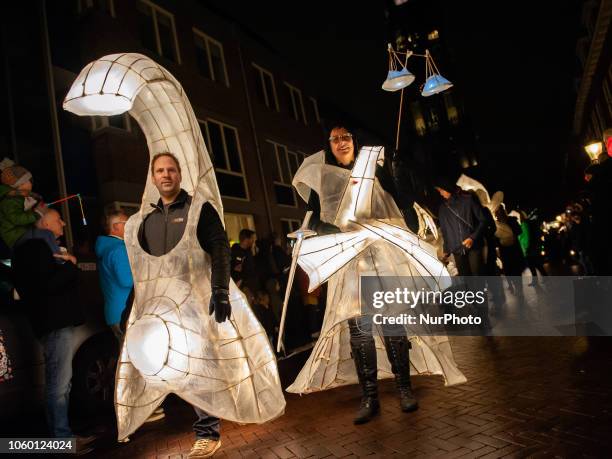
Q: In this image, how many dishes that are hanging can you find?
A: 2